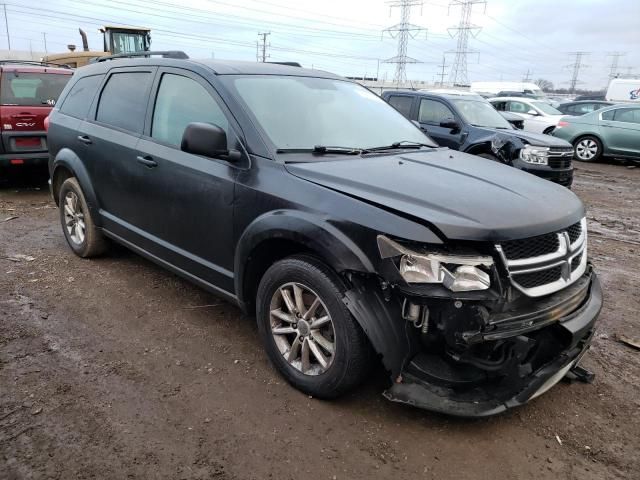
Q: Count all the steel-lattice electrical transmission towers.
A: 4